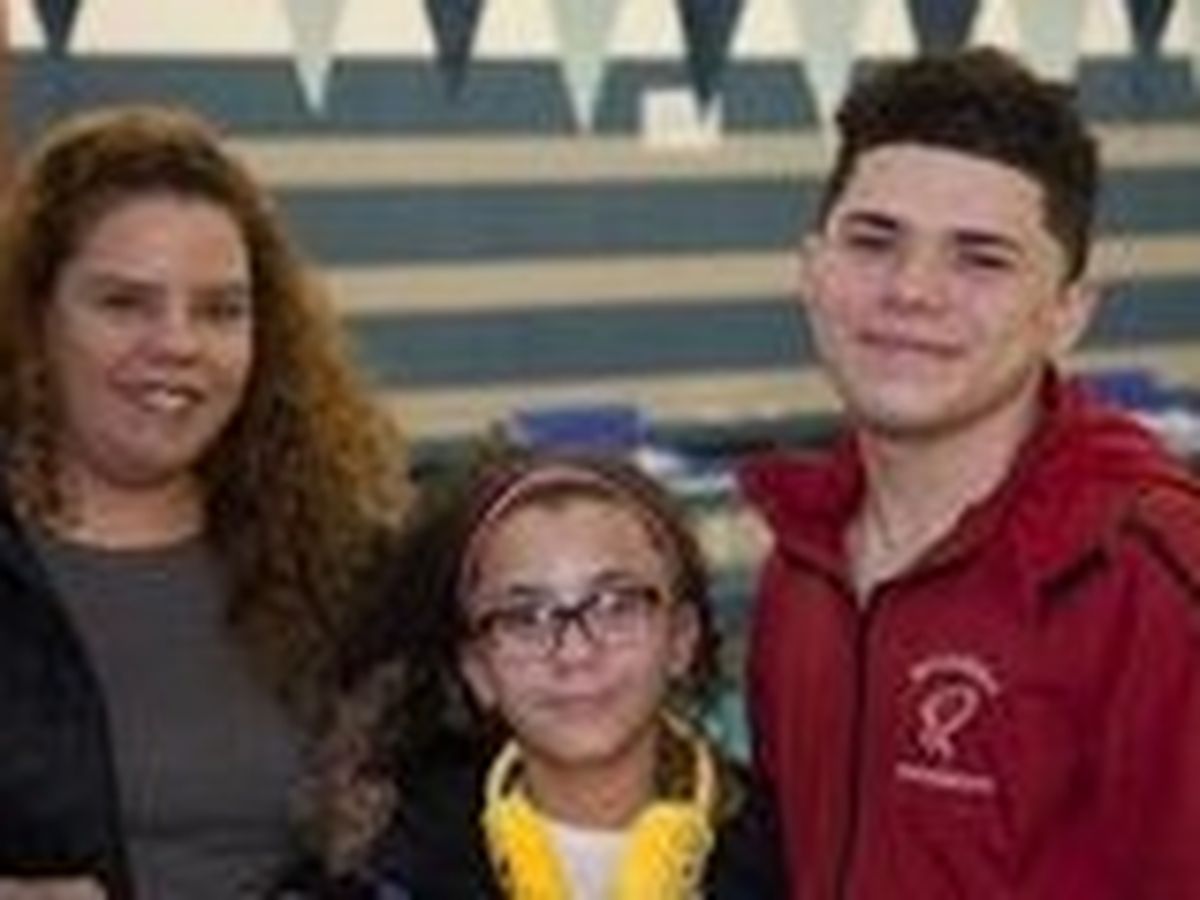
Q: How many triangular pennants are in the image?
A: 9